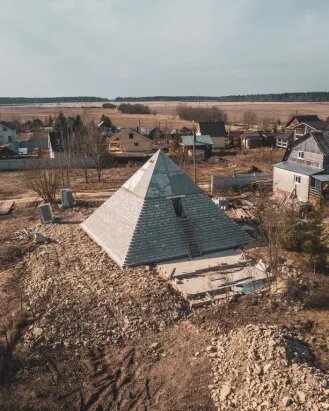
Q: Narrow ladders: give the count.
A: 1